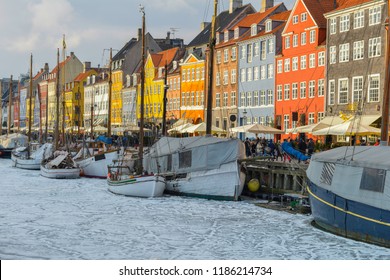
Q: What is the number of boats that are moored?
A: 7